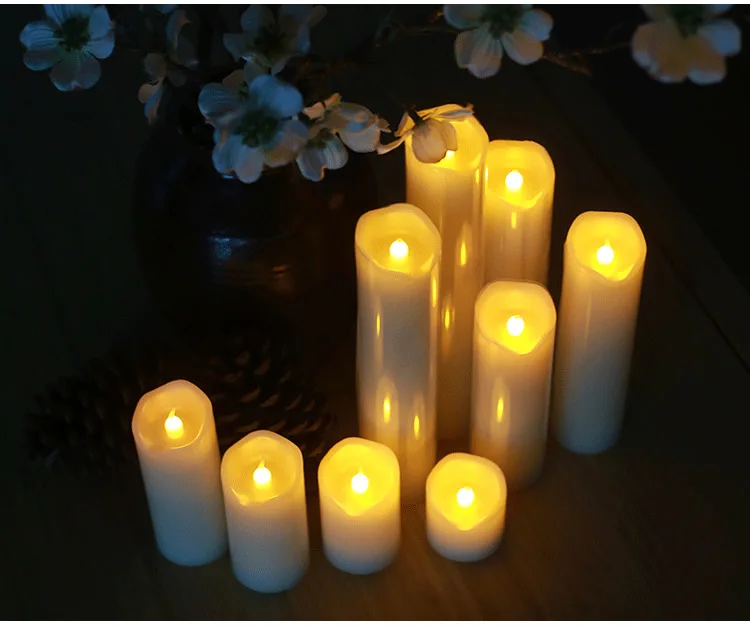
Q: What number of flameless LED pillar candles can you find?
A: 9